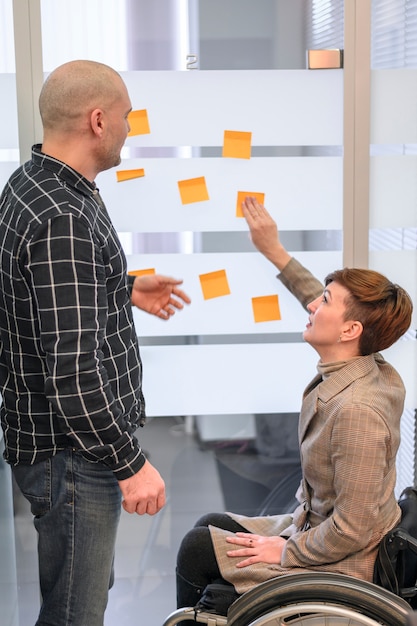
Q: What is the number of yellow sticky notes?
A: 8